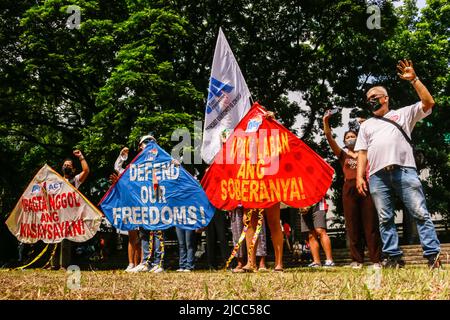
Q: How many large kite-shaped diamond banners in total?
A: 3